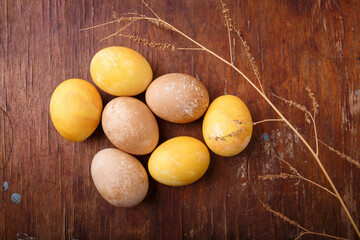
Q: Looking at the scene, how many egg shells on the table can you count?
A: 7